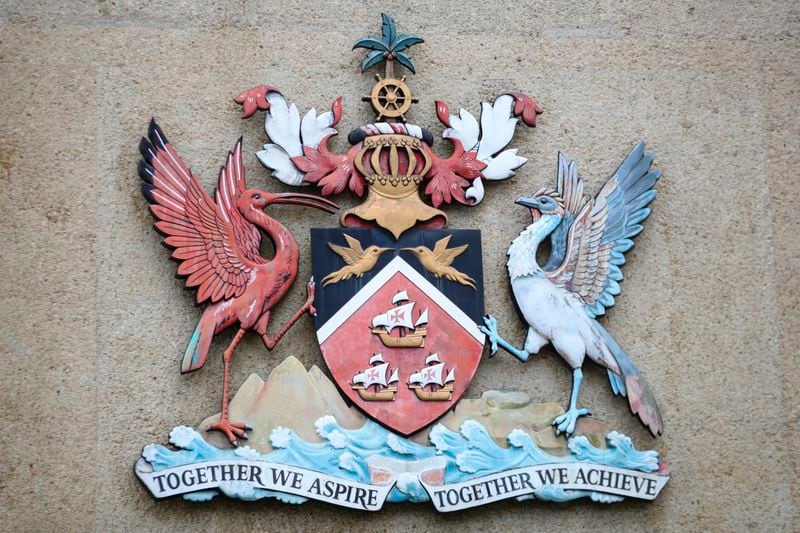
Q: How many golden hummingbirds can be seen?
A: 2